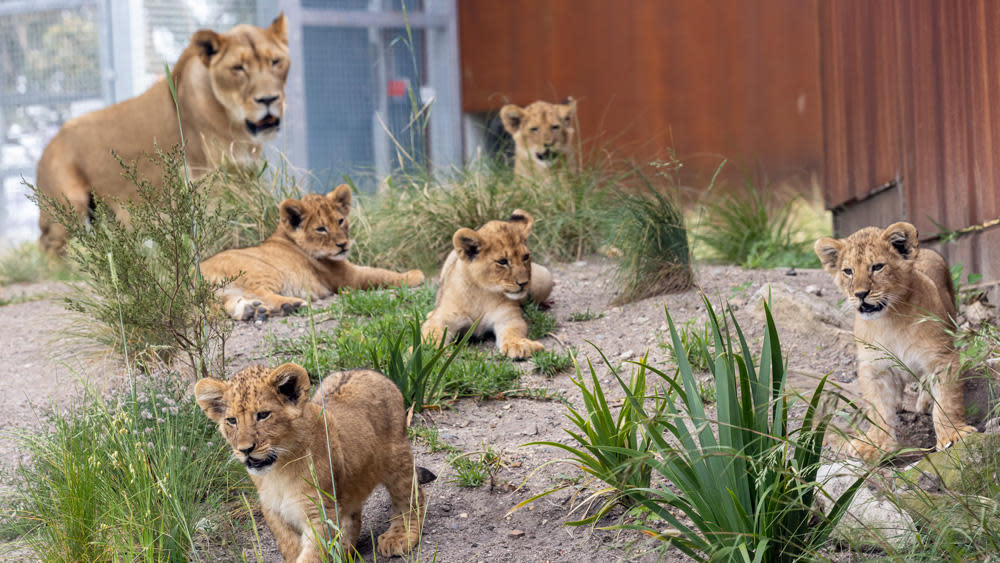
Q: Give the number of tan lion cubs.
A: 5